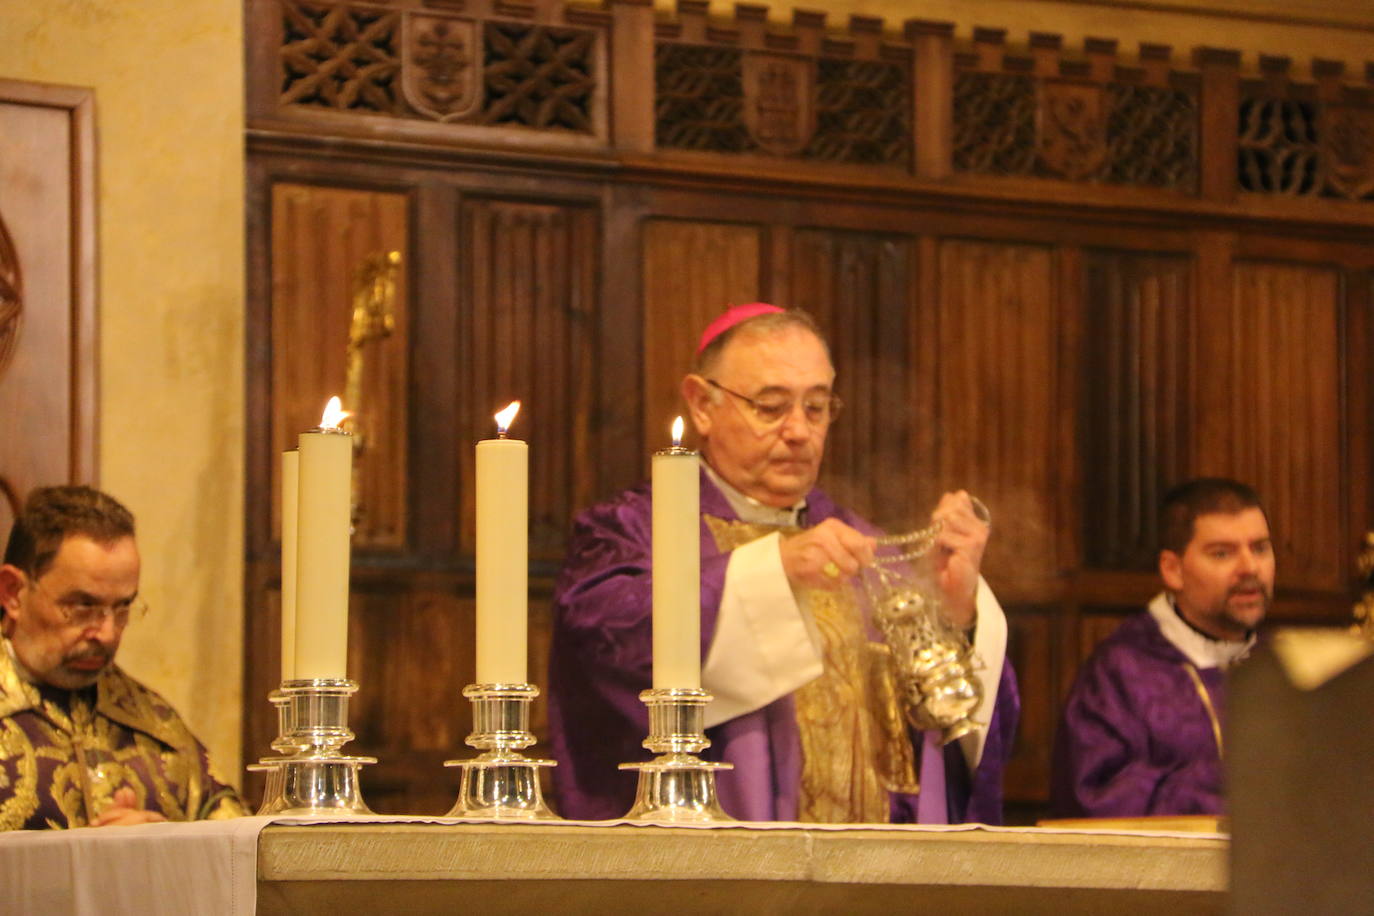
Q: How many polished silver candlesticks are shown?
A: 4